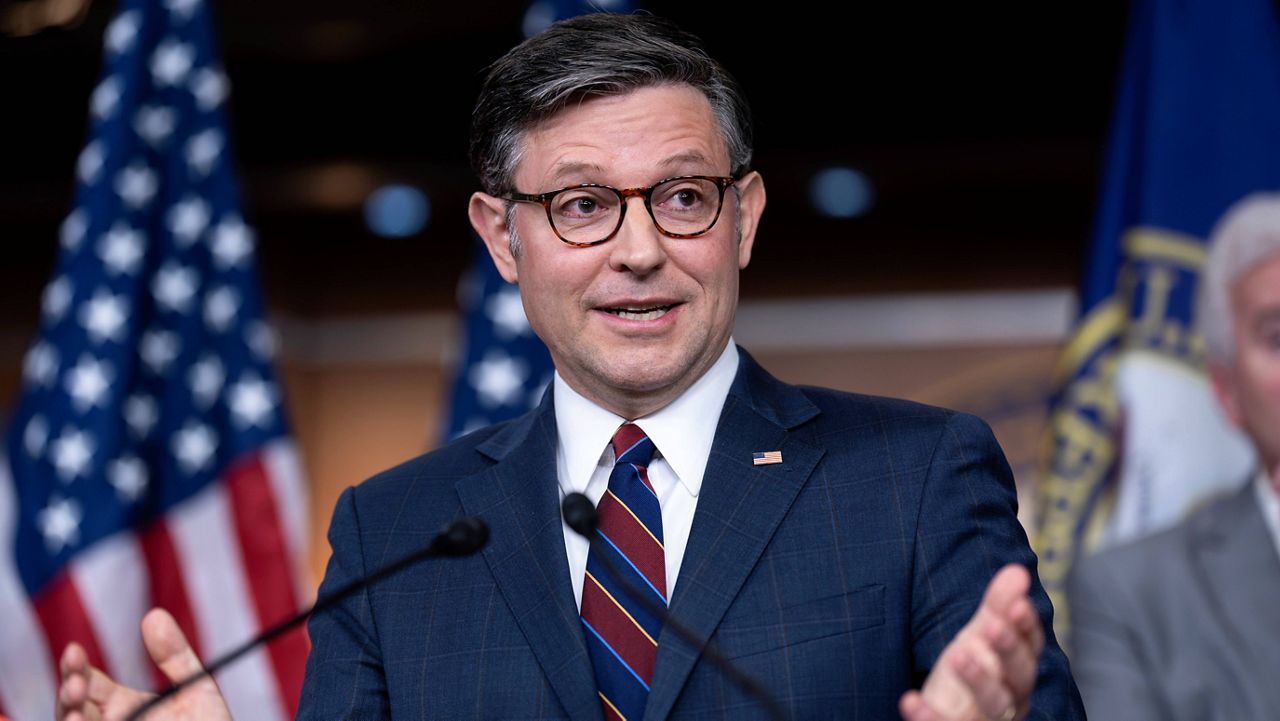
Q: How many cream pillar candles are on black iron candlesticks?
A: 0